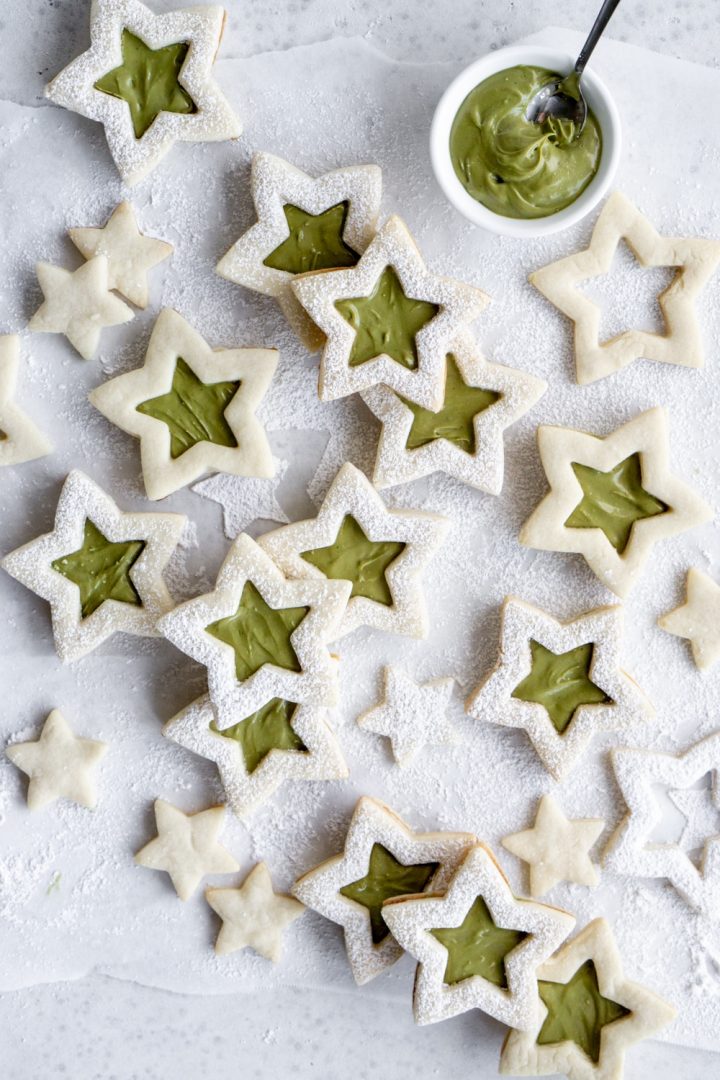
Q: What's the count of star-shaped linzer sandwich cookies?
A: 15